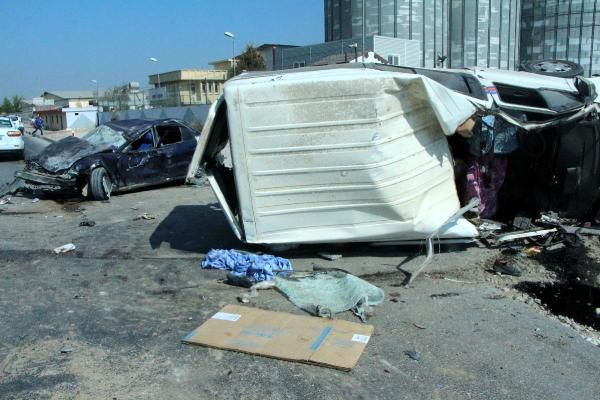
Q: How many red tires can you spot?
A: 0